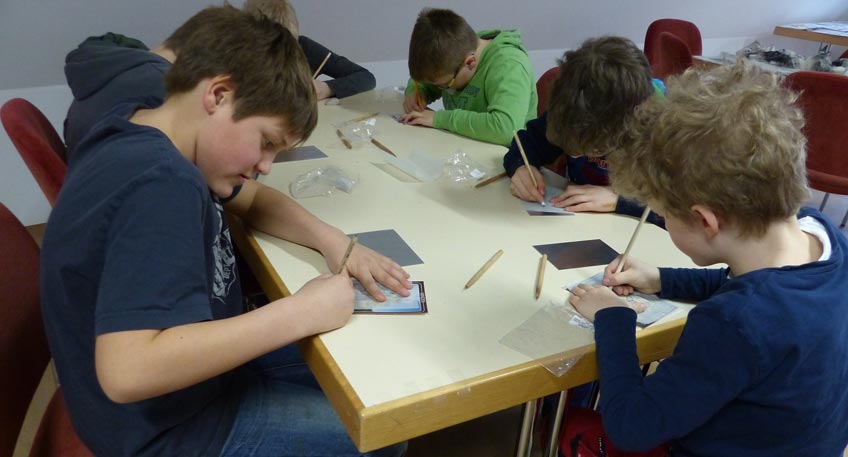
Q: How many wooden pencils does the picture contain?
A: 11